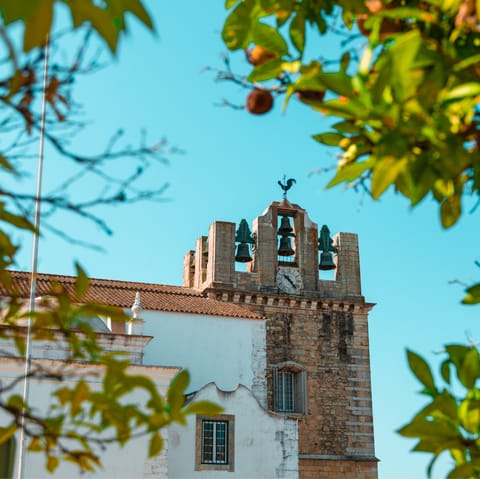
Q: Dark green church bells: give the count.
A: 4